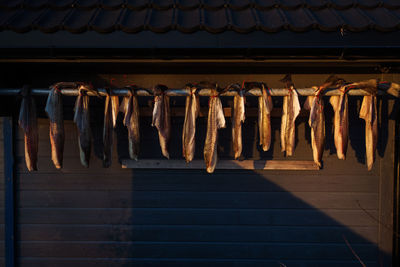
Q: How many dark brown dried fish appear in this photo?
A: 14